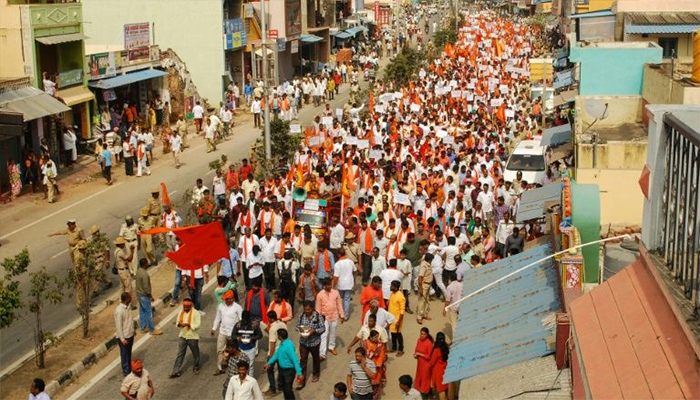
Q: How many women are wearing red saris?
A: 2